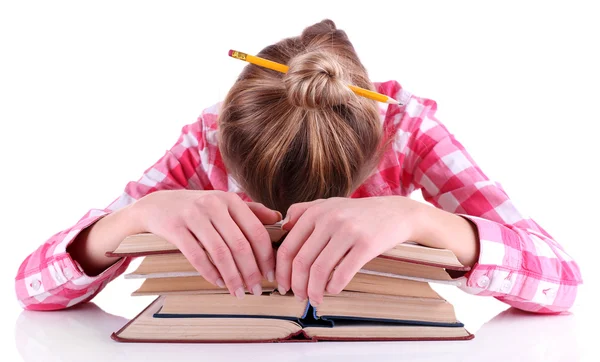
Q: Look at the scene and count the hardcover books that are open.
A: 5